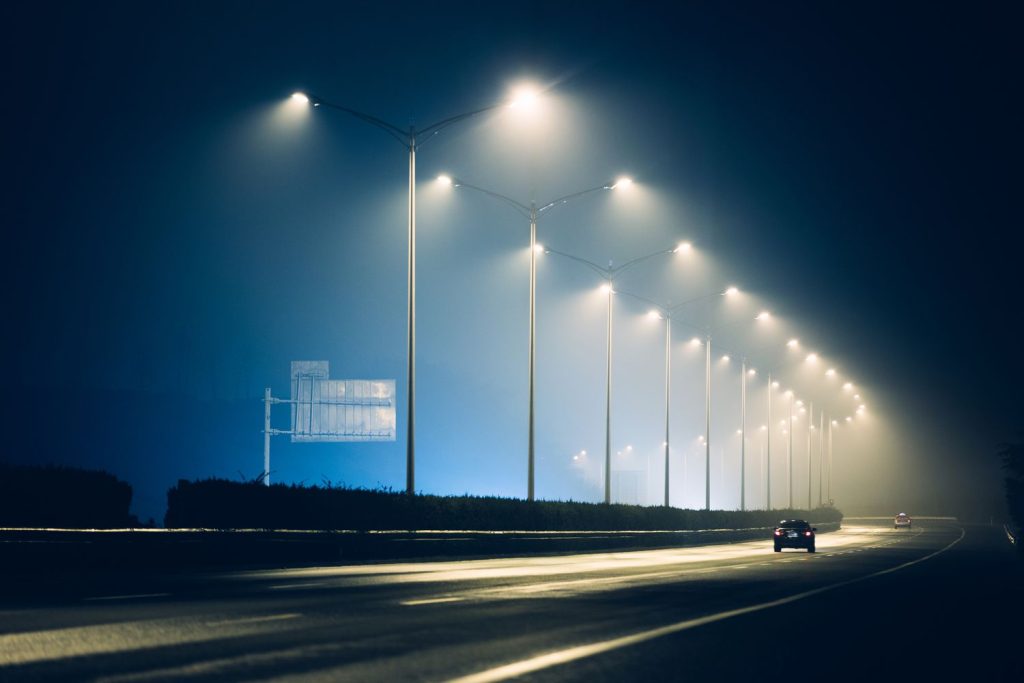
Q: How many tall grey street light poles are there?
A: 11